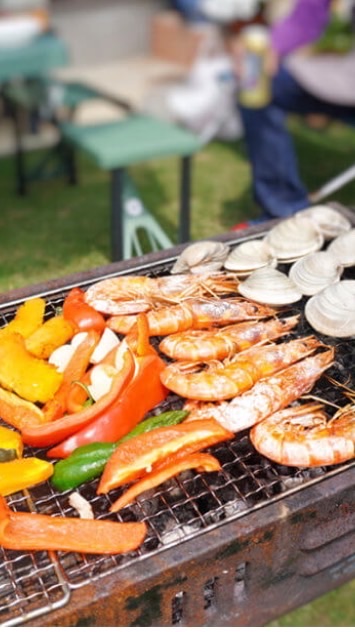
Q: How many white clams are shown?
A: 8